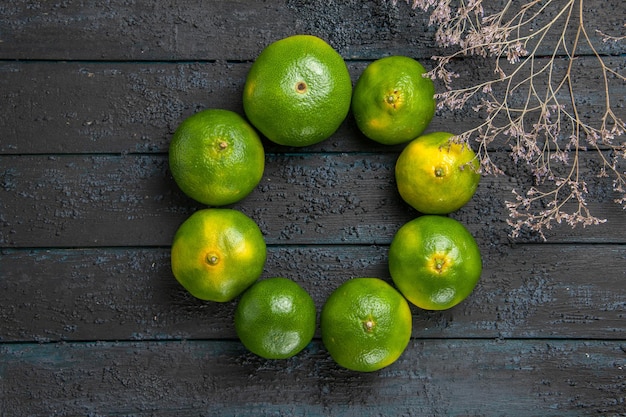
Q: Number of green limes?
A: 8